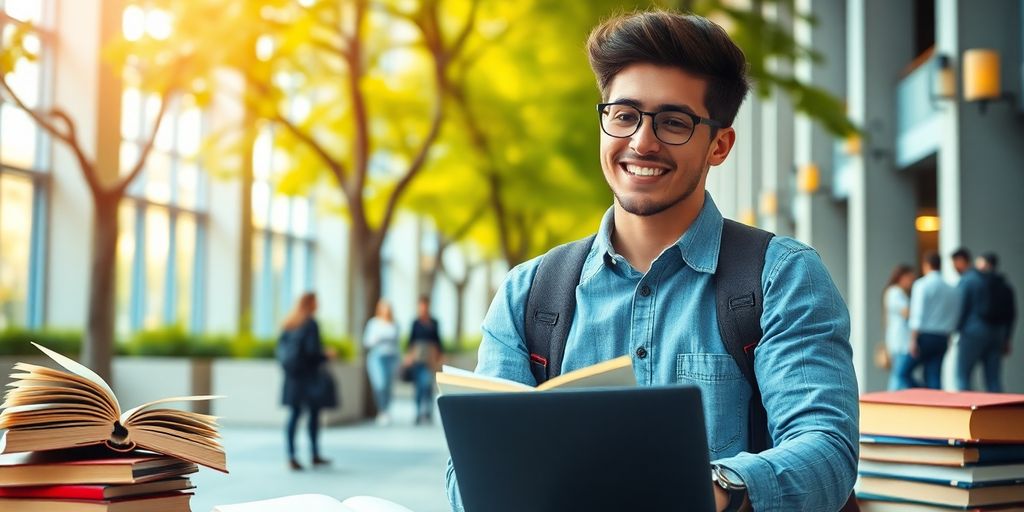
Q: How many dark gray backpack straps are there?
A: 2